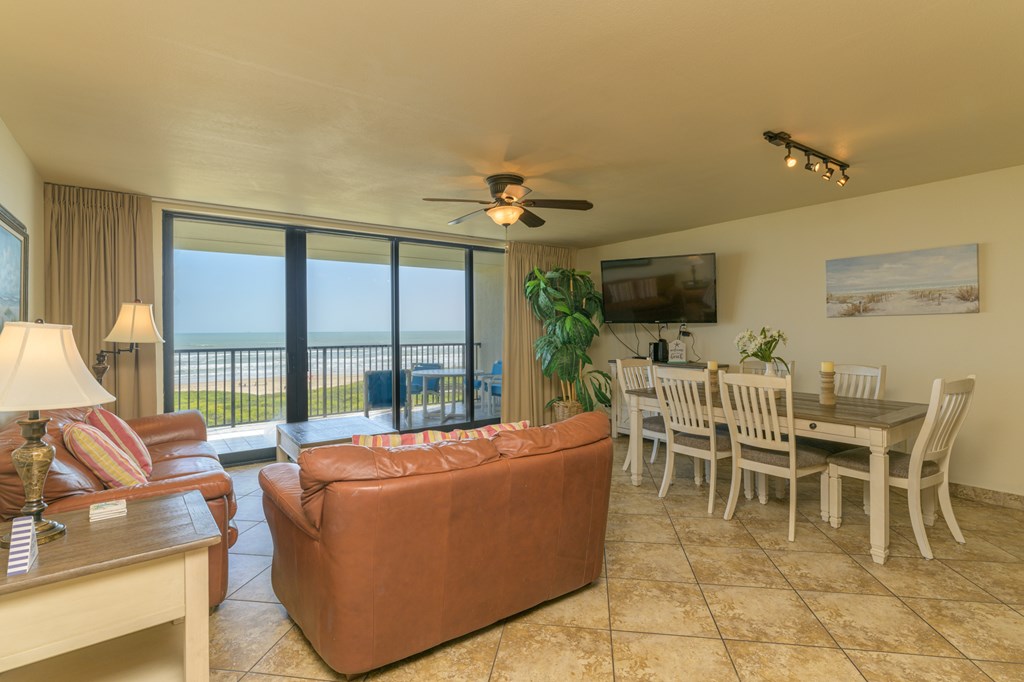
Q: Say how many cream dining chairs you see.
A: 6